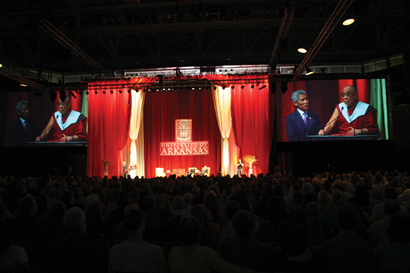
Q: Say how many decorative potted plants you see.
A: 2